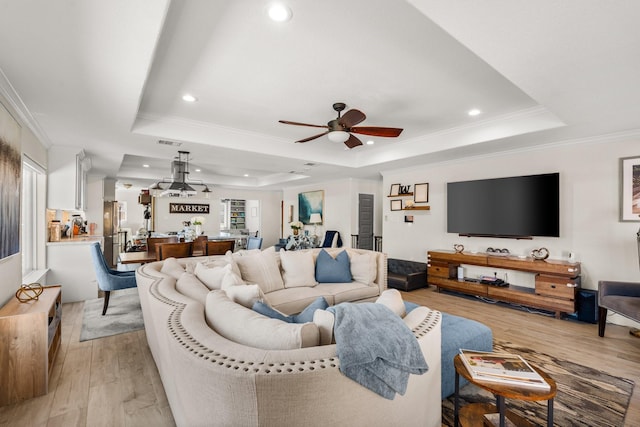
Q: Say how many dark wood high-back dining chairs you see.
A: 4